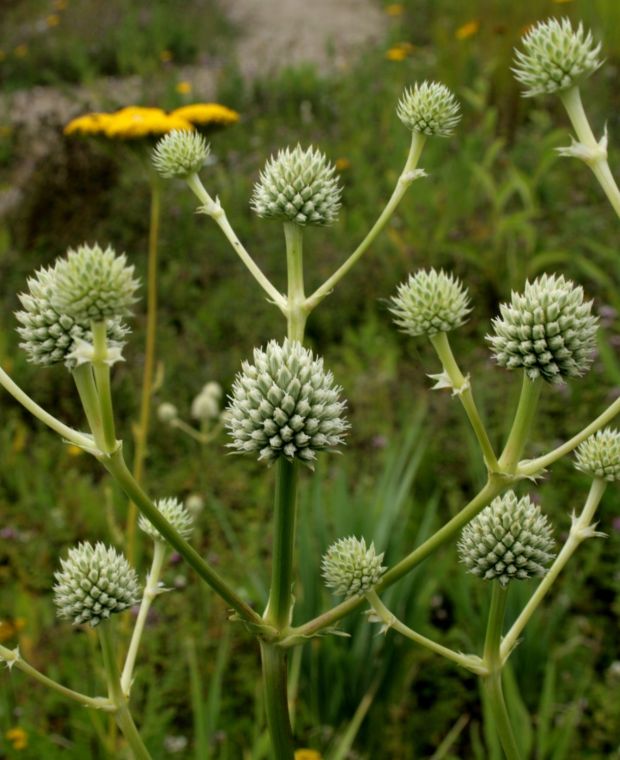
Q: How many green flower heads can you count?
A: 14